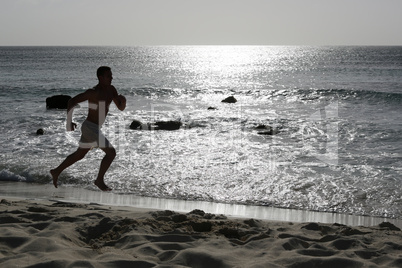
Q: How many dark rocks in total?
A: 7